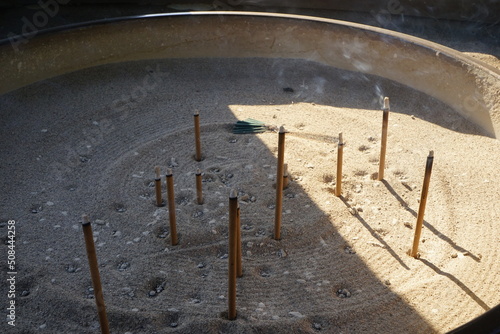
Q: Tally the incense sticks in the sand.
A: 12